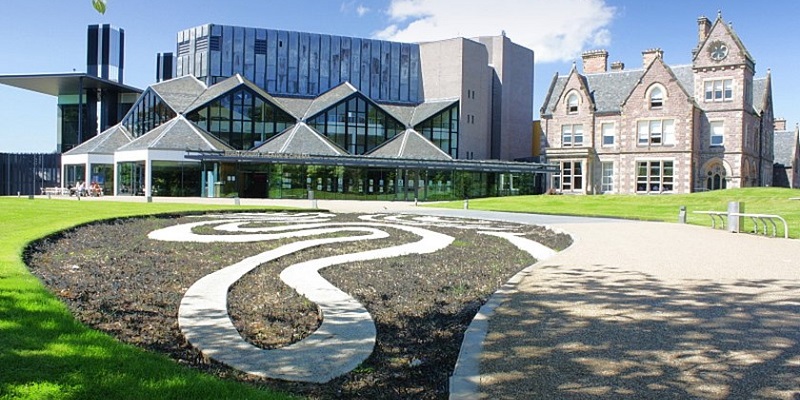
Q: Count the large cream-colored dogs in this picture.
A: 0